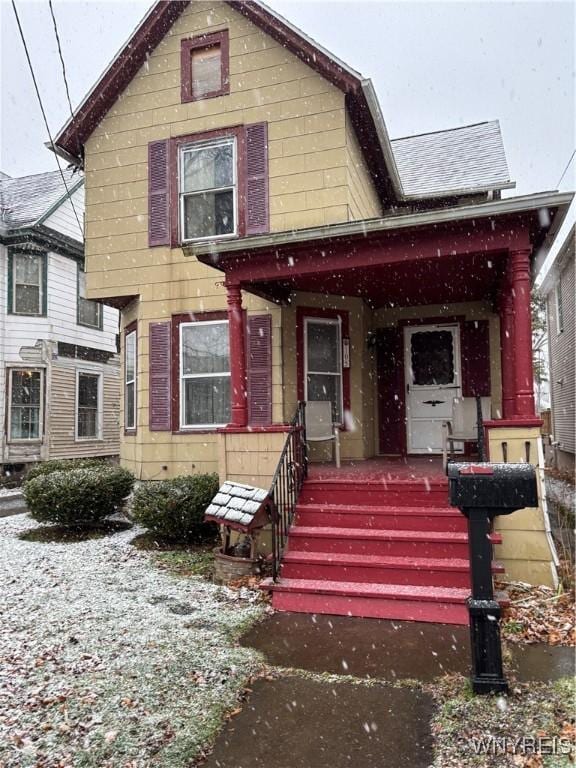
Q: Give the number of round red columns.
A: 3